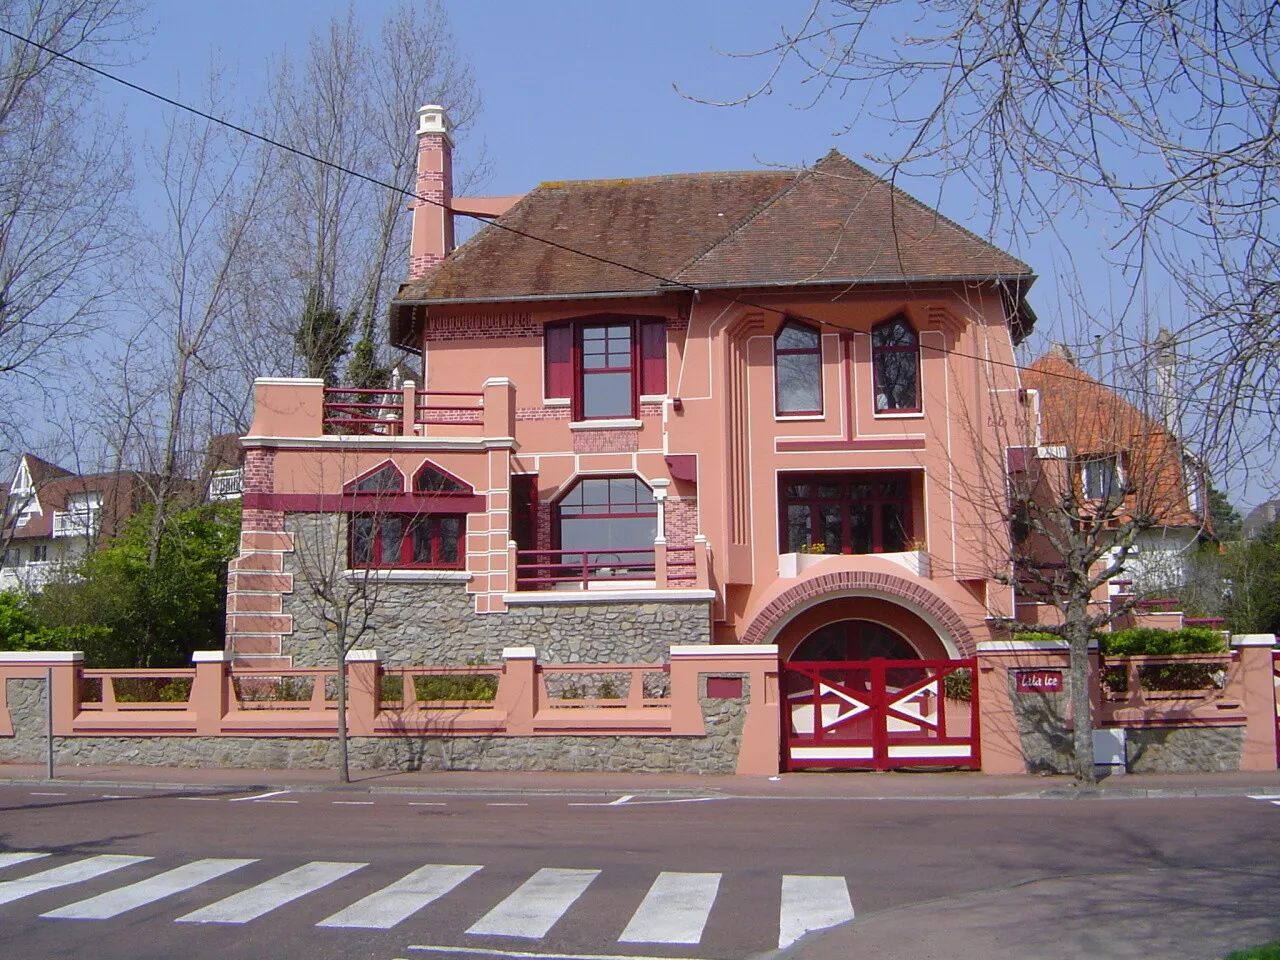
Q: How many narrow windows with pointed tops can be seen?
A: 2